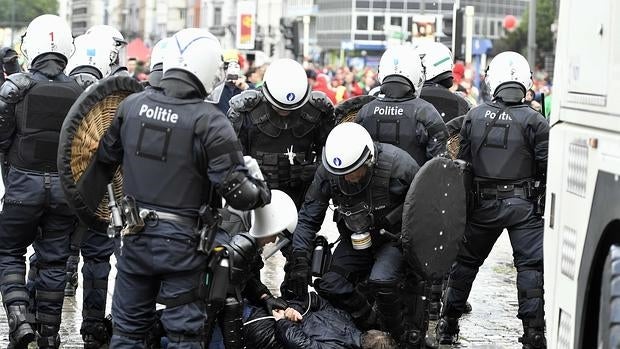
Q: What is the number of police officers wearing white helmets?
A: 11